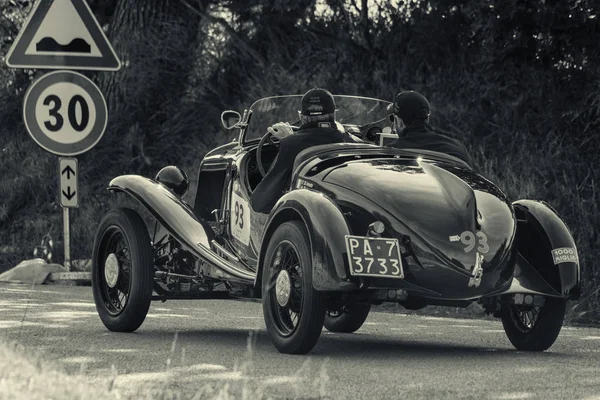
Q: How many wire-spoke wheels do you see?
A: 4